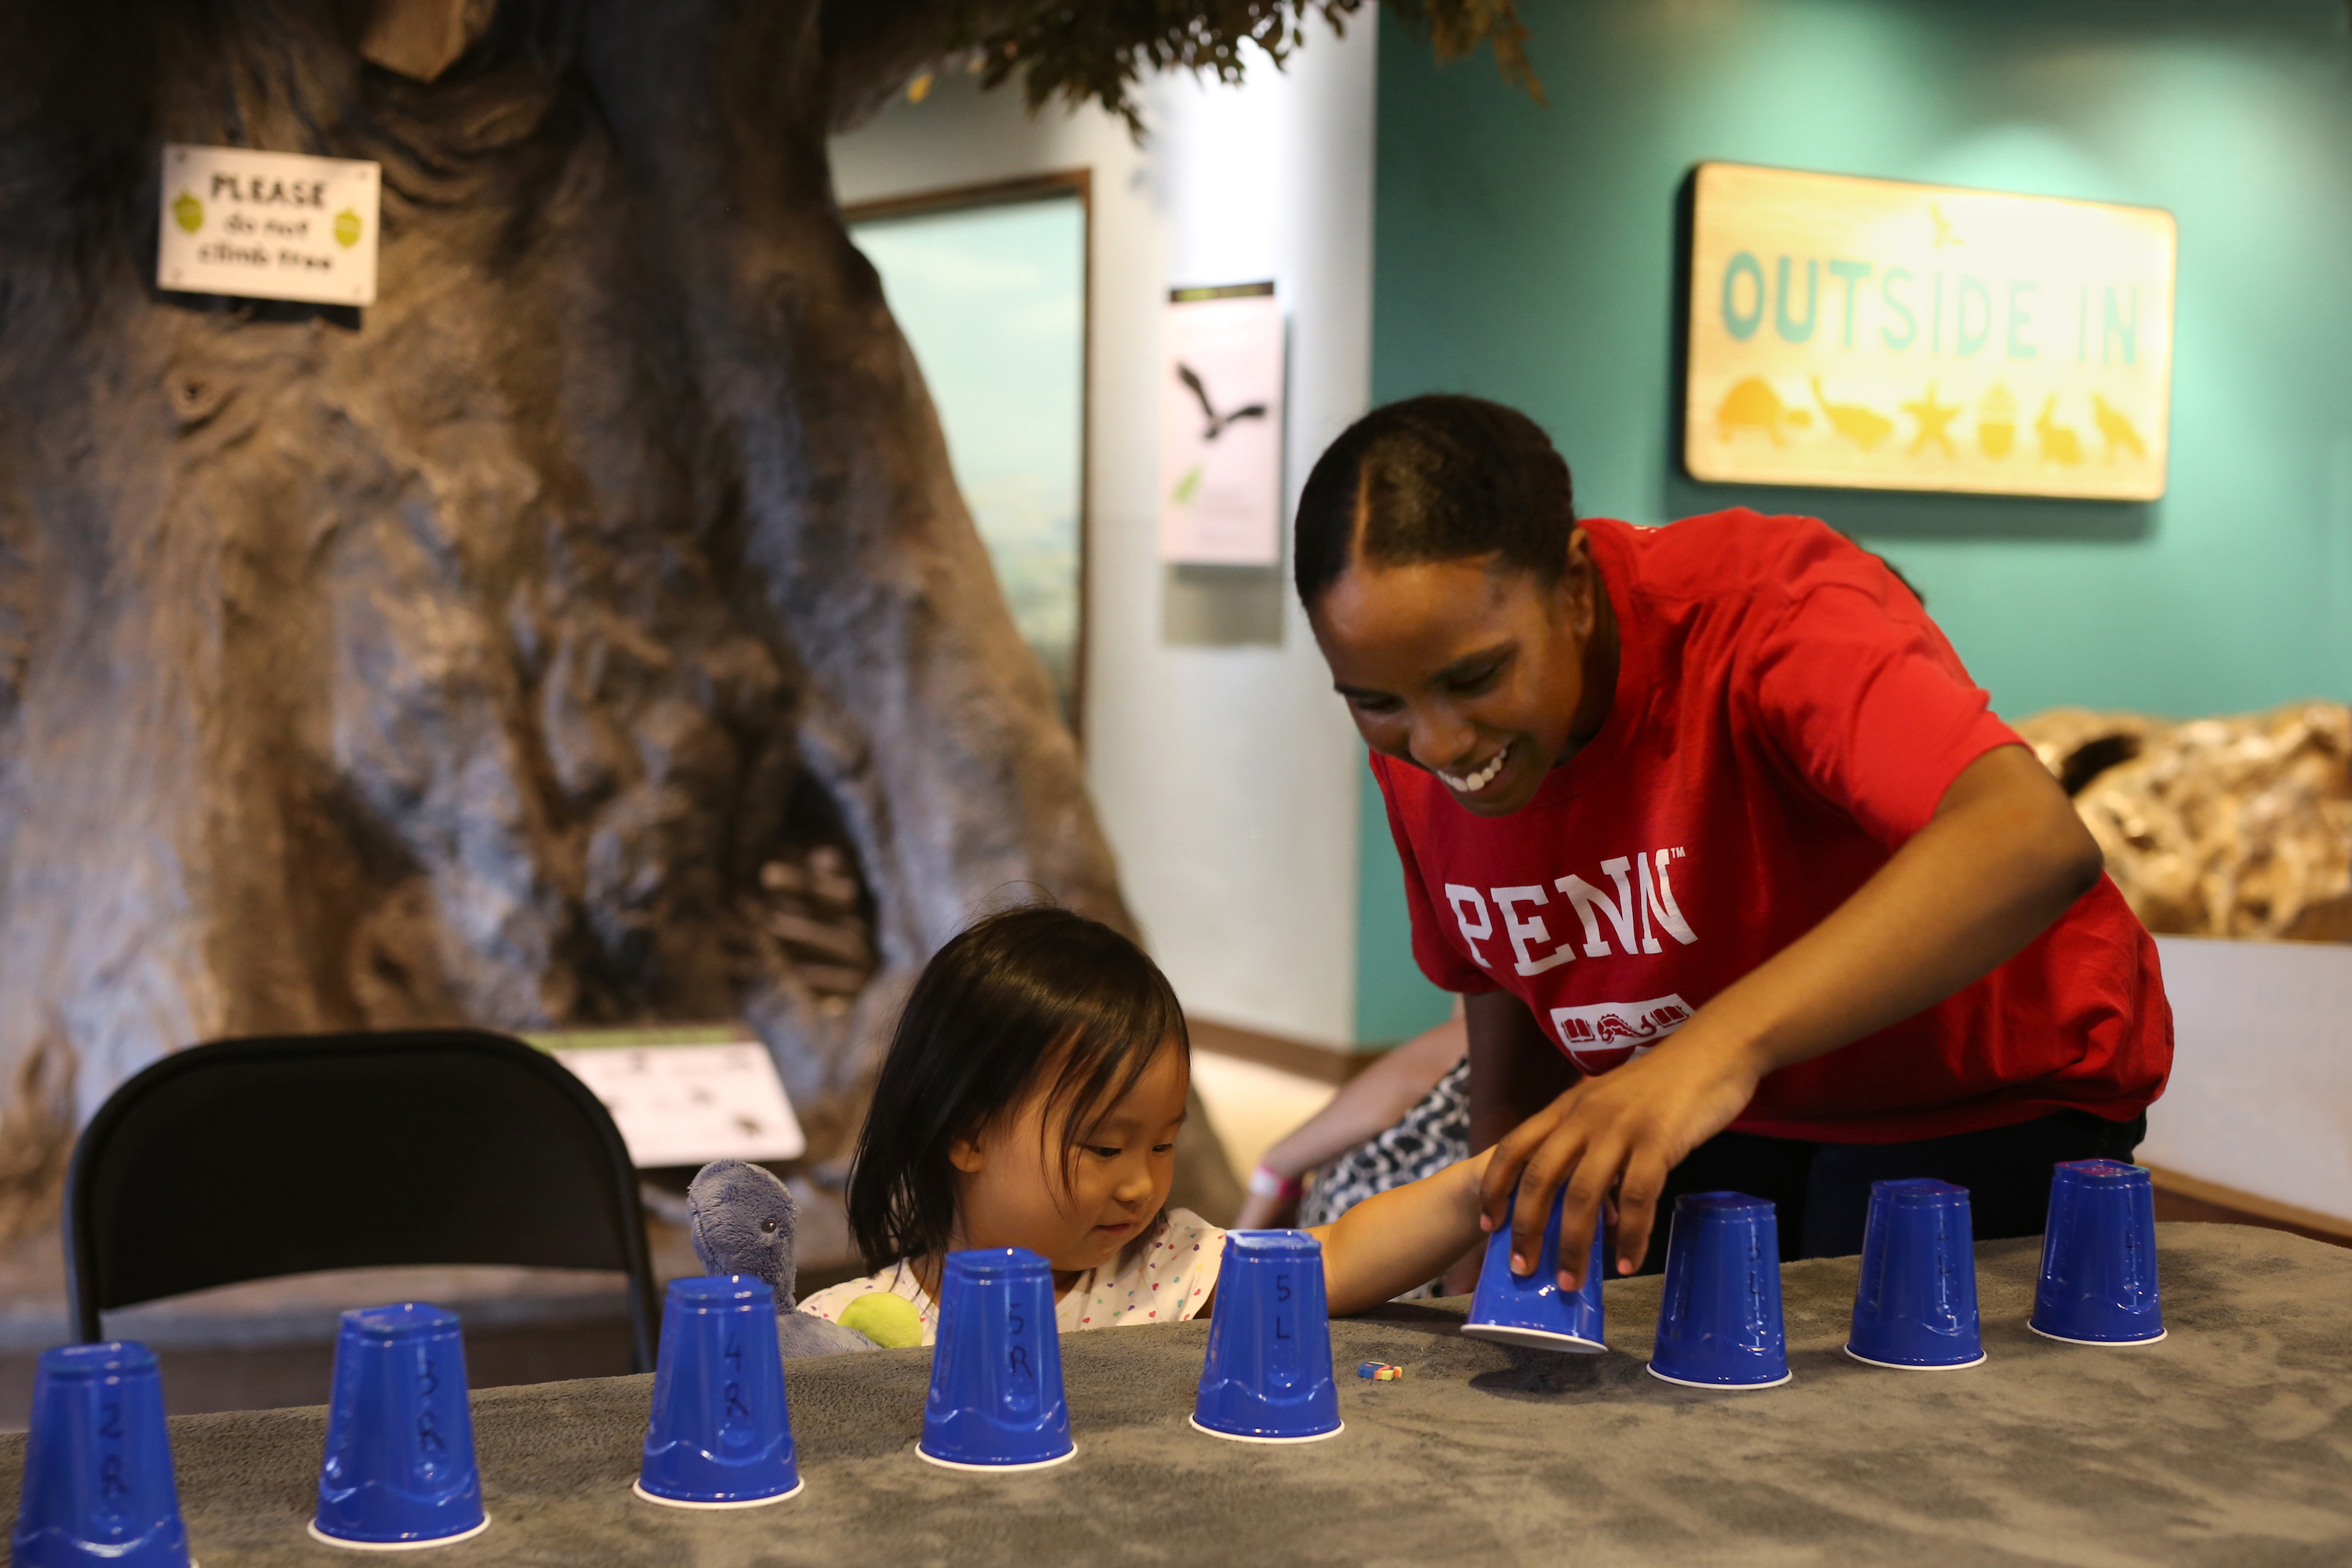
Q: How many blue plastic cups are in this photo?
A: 9